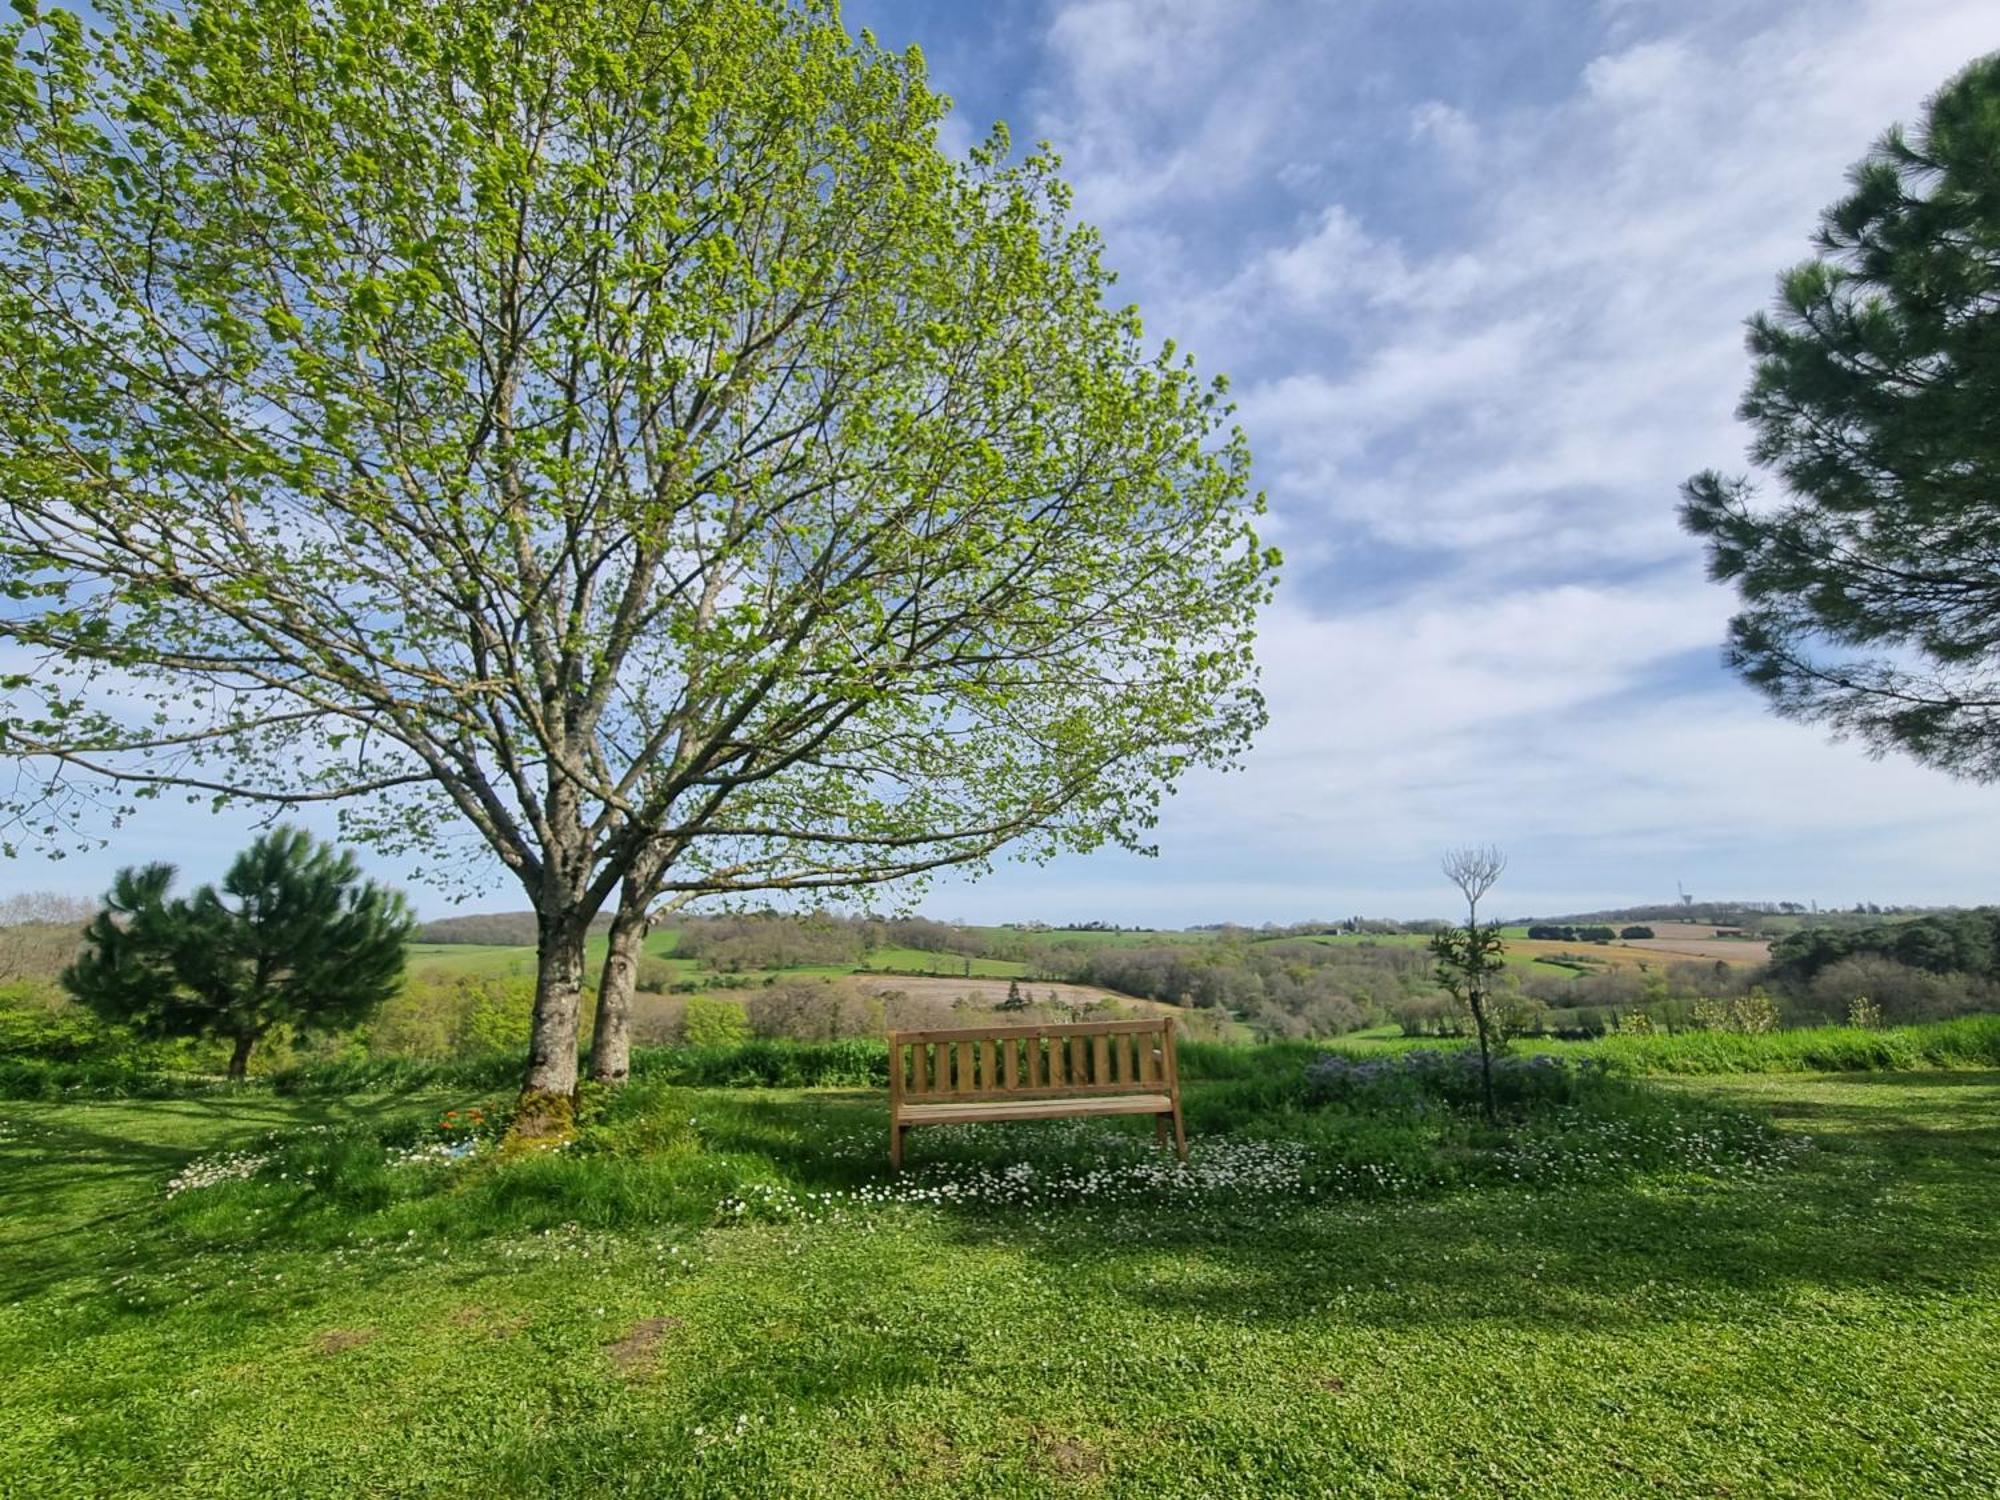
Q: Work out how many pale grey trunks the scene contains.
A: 2